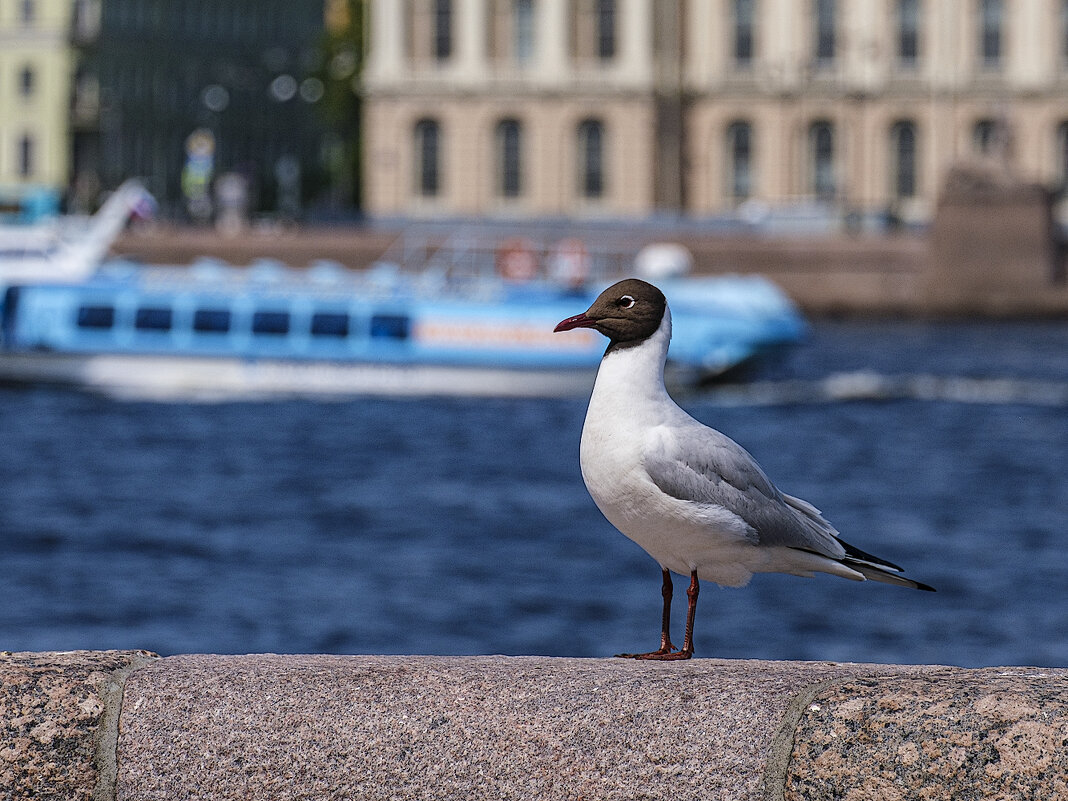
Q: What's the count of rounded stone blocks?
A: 3